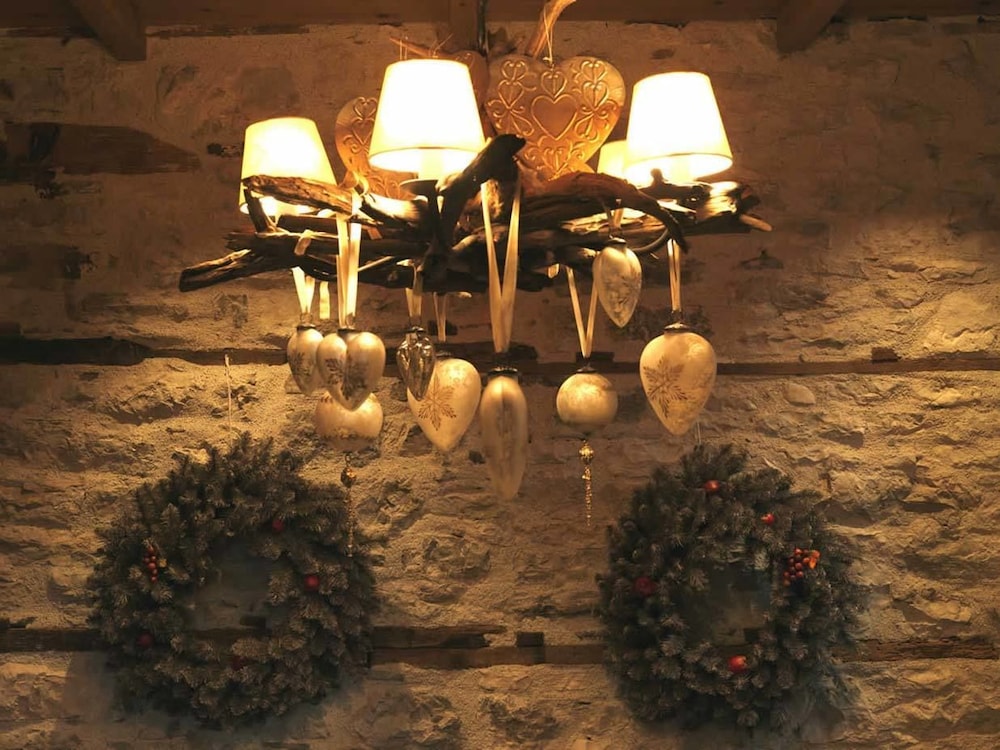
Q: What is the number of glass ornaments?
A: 9